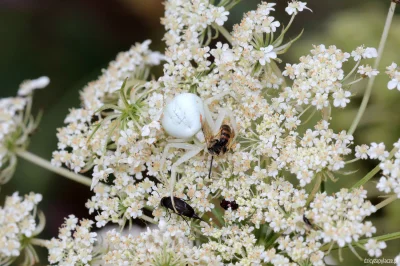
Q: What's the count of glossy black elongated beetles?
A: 1